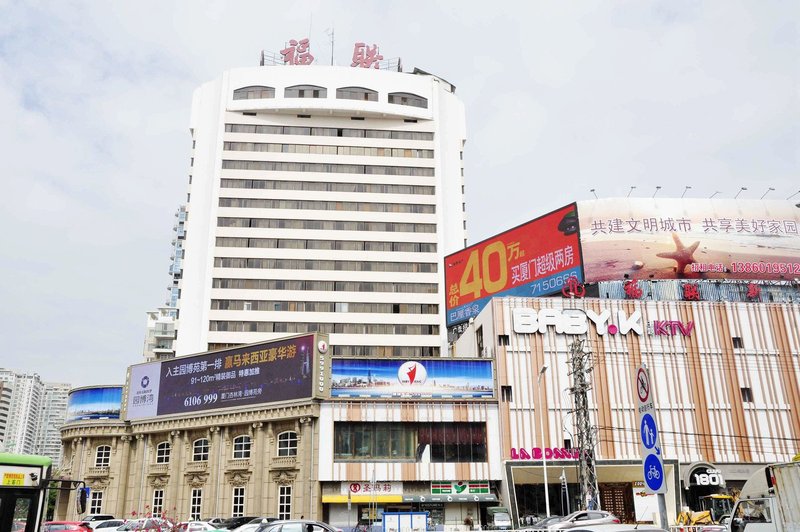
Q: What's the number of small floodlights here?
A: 8